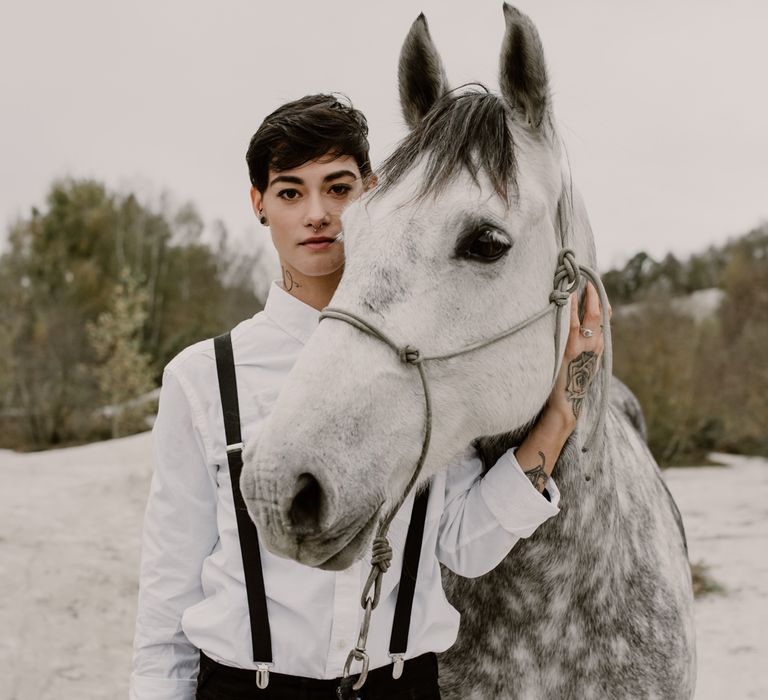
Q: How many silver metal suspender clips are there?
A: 2